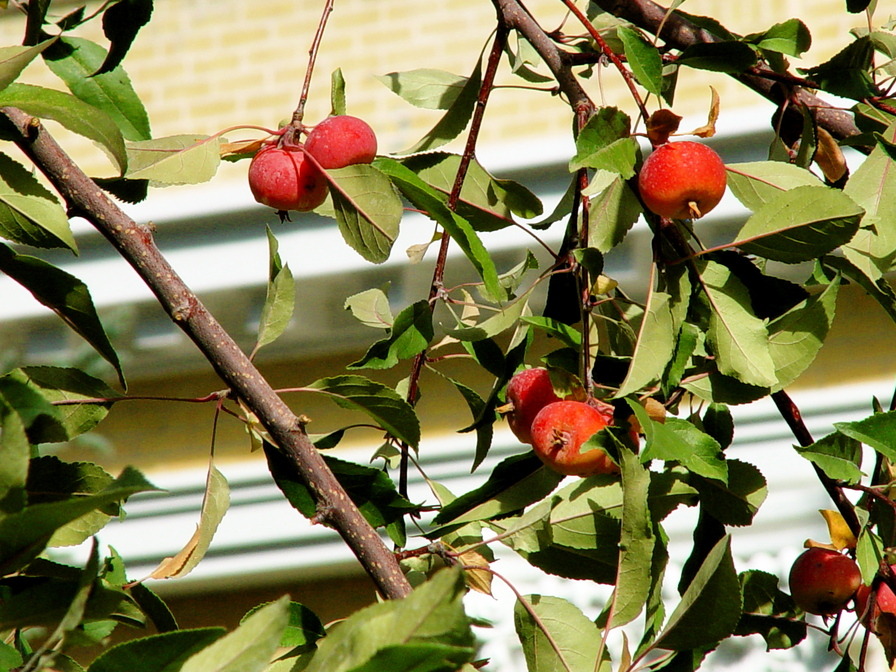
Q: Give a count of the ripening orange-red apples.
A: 7